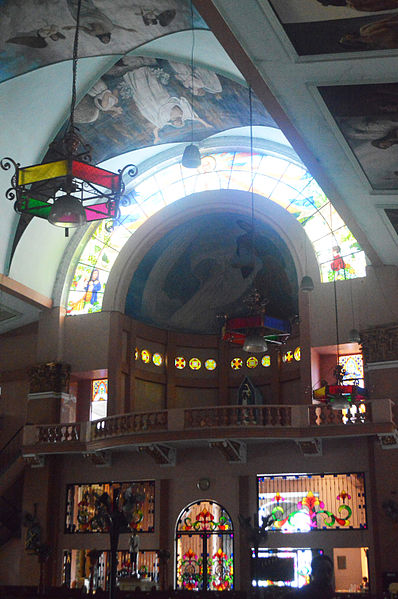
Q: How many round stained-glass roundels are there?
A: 11